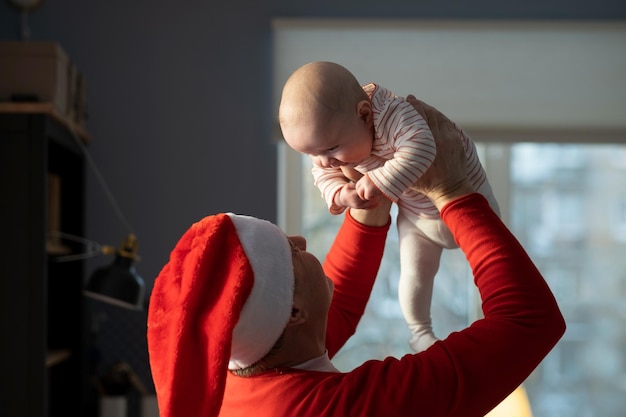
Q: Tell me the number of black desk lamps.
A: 1